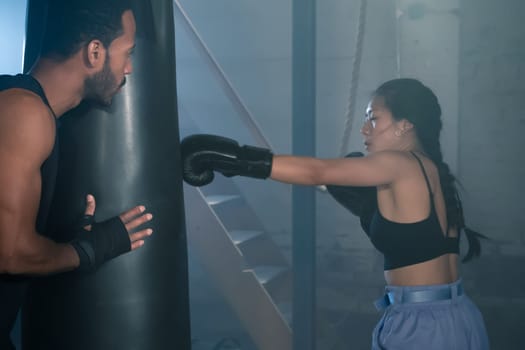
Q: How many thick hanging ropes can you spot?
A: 1